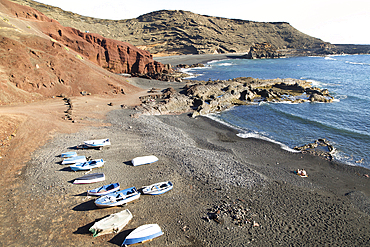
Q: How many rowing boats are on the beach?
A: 11